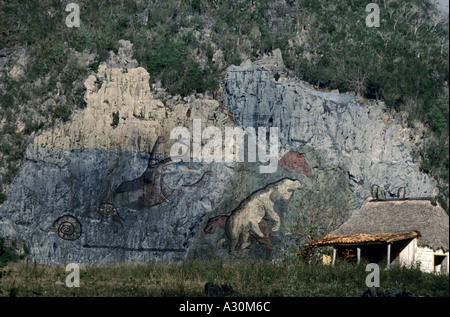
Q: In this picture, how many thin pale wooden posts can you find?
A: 3